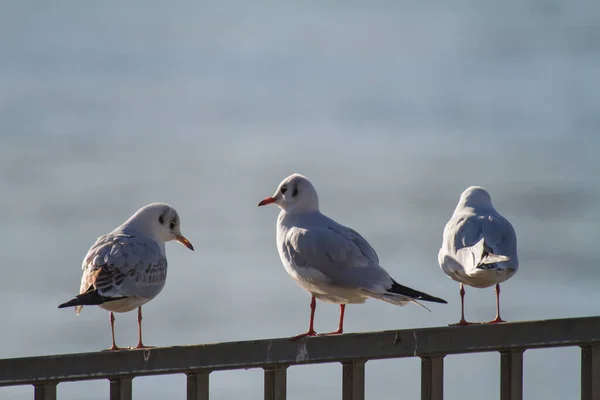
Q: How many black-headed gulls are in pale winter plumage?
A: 3